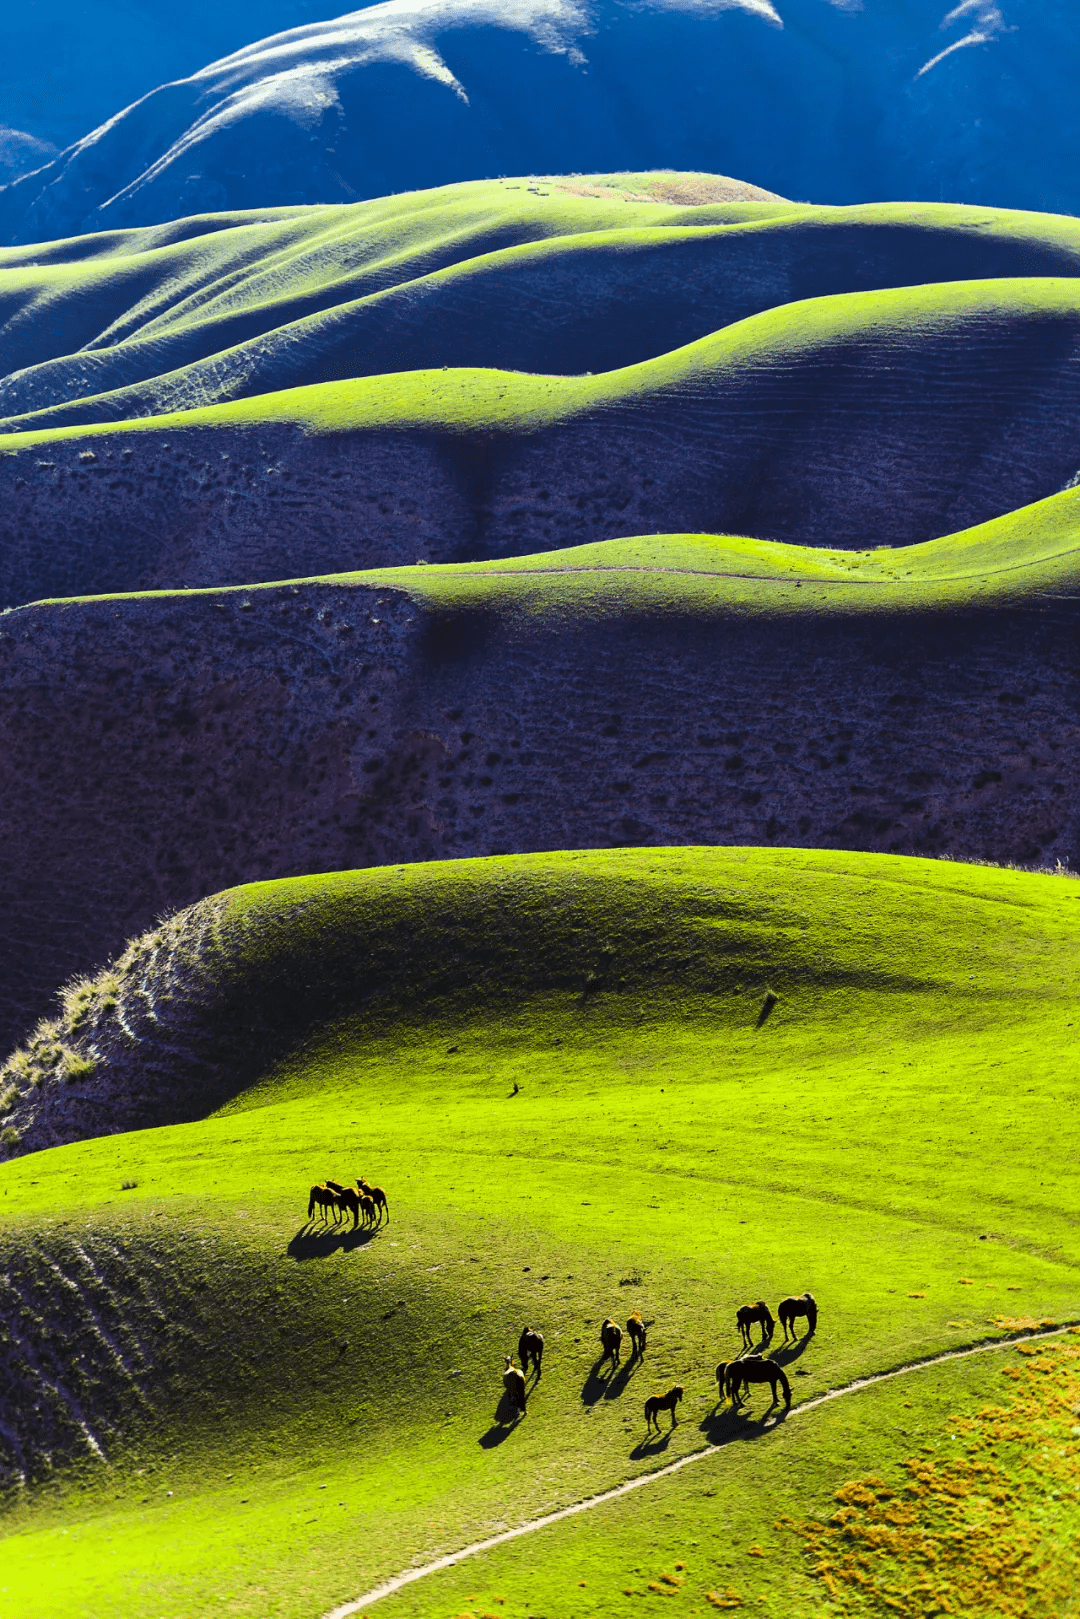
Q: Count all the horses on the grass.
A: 13